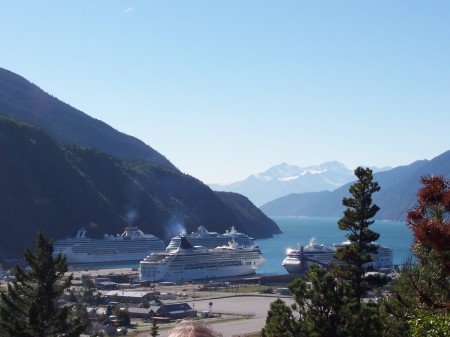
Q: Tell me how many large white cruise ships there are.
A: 4